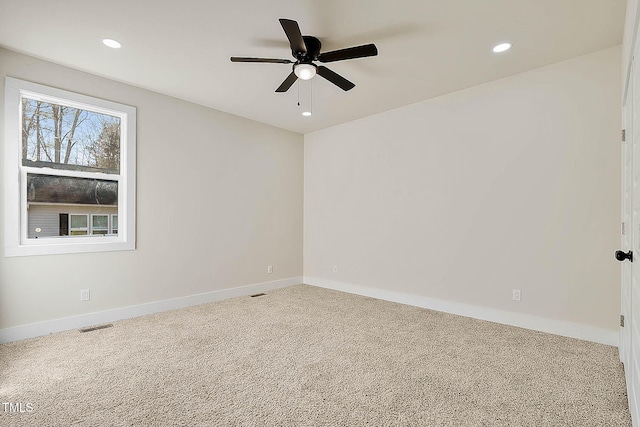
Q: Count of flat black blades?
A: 5